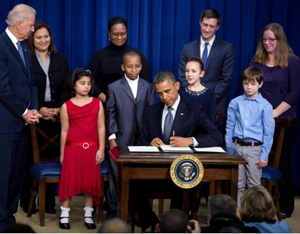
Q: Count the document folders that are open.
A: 3